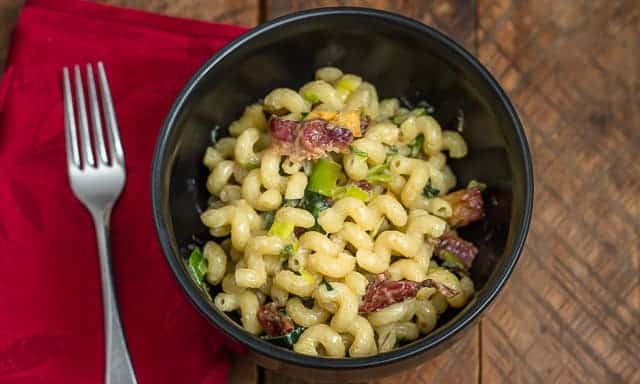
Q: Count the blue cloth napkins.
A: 0